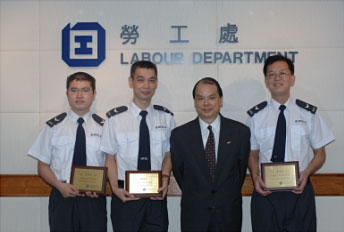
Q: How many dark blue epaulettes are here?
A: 6